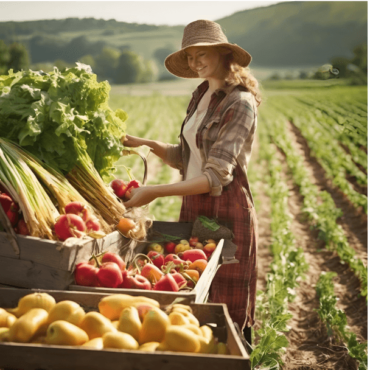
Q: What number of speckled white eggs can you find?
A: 0